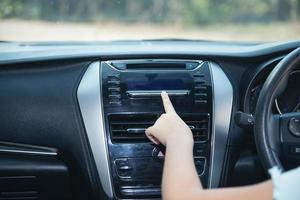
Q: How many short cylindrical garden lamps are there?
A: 0